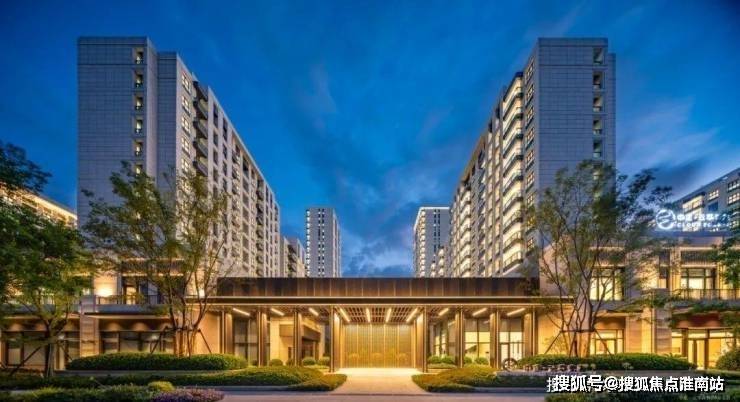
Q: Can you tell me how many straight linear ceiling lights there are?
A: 10